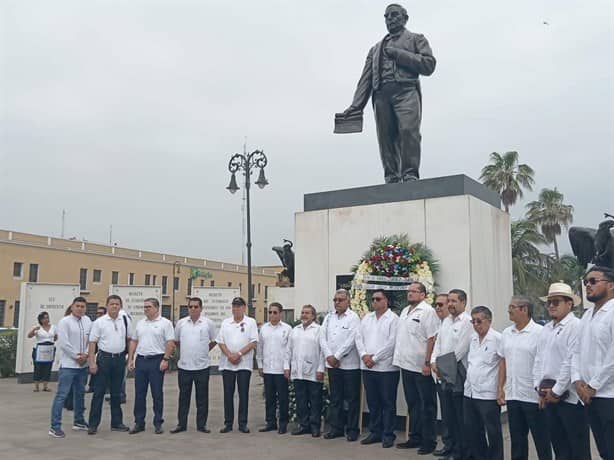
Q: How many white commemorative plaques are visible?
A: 3